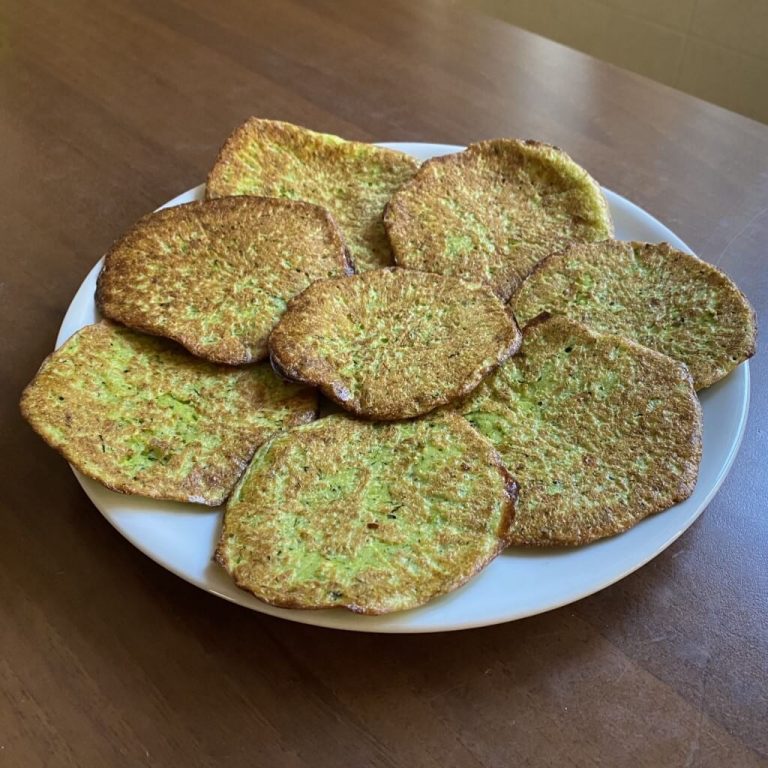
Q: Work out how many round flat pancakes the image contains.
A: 8